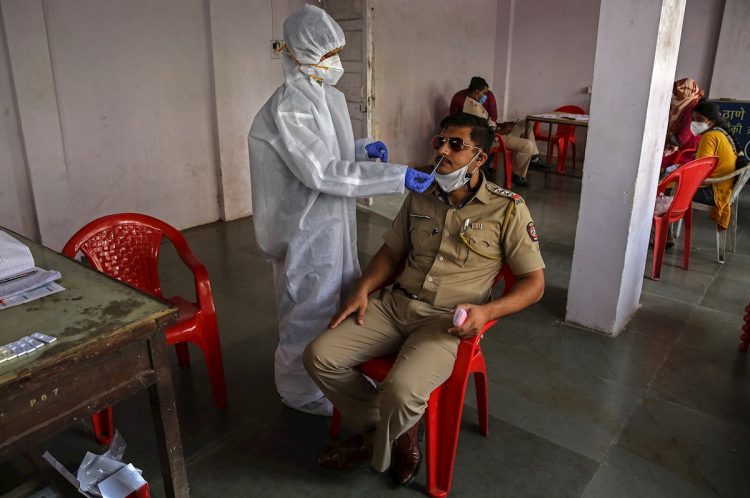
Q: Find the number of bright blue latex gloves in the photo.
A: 2